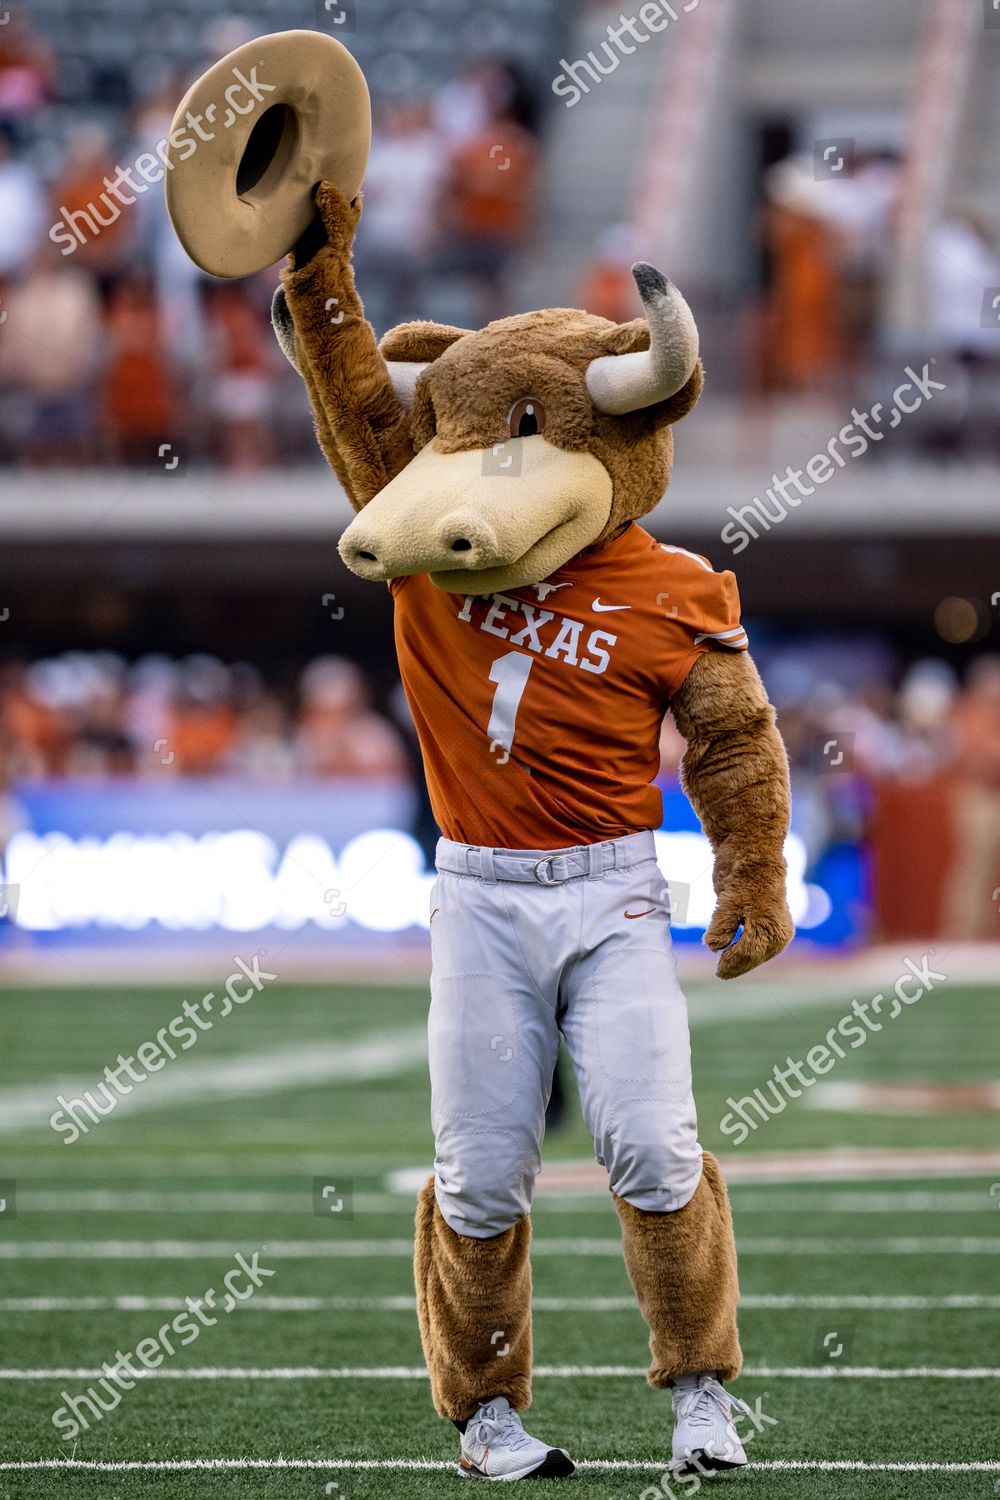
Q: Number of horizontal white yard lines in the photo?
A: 5